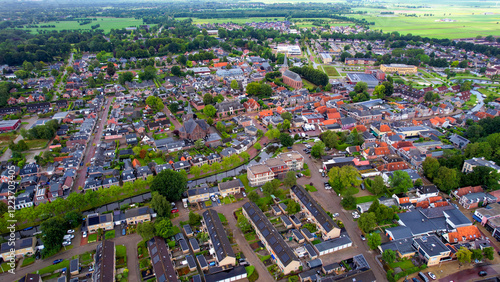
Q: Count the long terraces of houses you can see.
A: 5